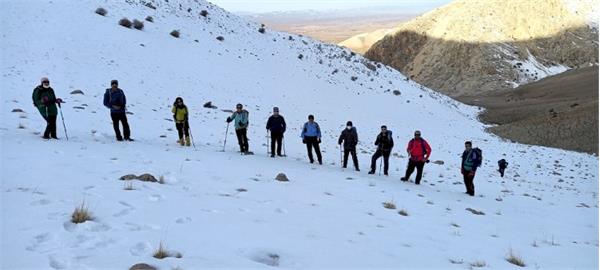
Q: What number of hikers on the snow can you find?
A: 11